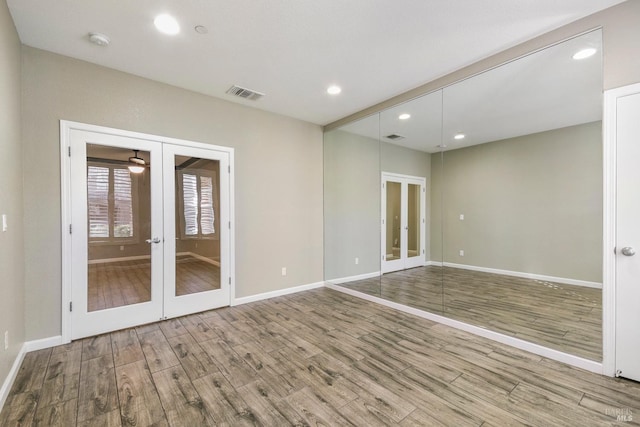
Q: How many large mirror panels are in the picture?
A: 3